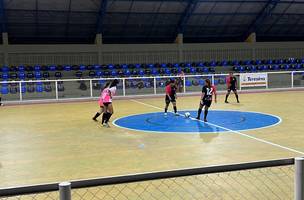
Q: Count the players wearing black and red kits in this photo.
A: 3